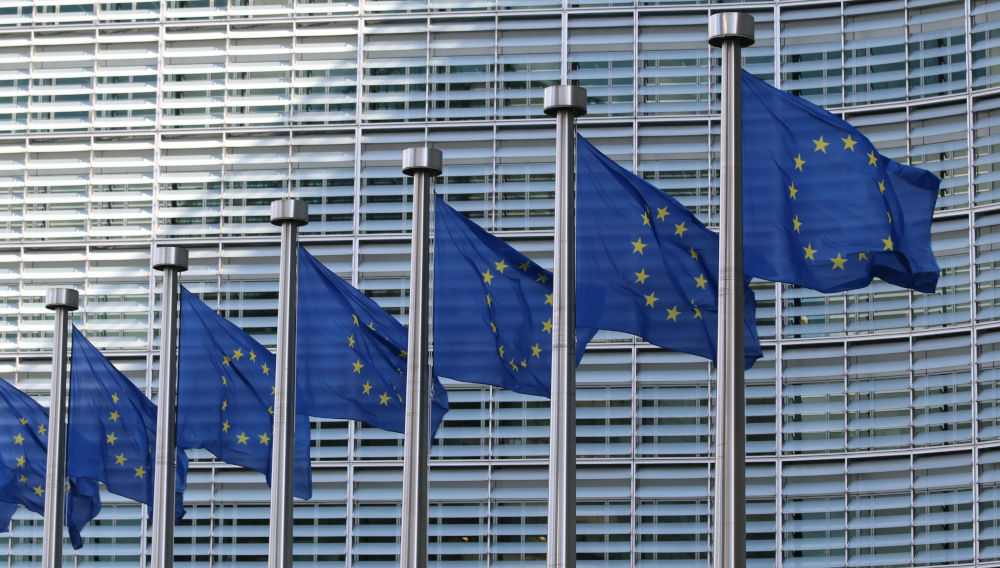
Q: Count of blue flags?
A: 7